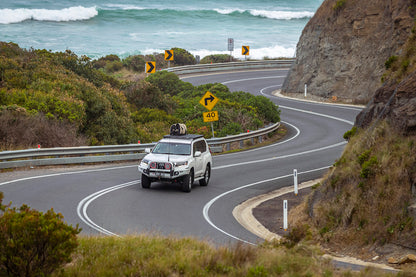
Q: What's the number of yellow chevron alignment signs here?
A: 3